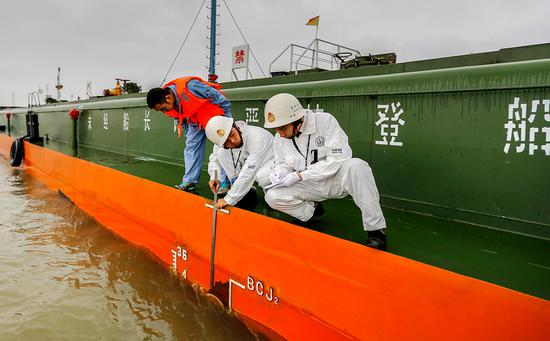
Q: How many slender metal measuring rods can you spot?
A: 1